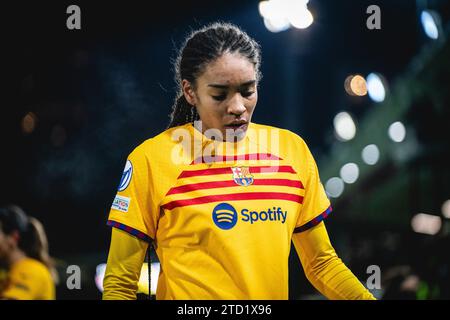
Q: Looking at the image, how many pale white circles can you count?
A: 5